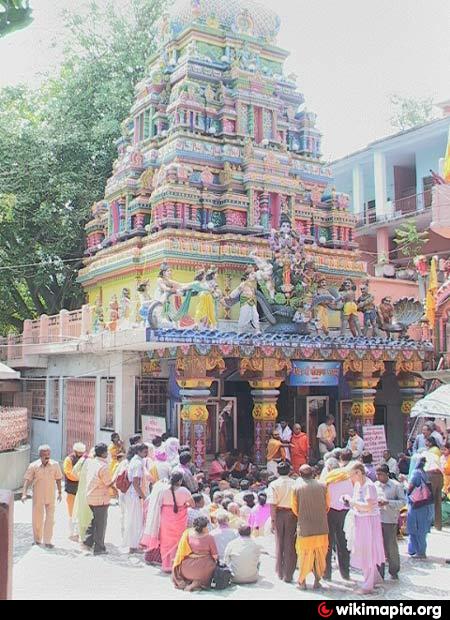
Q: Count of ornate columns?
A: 4